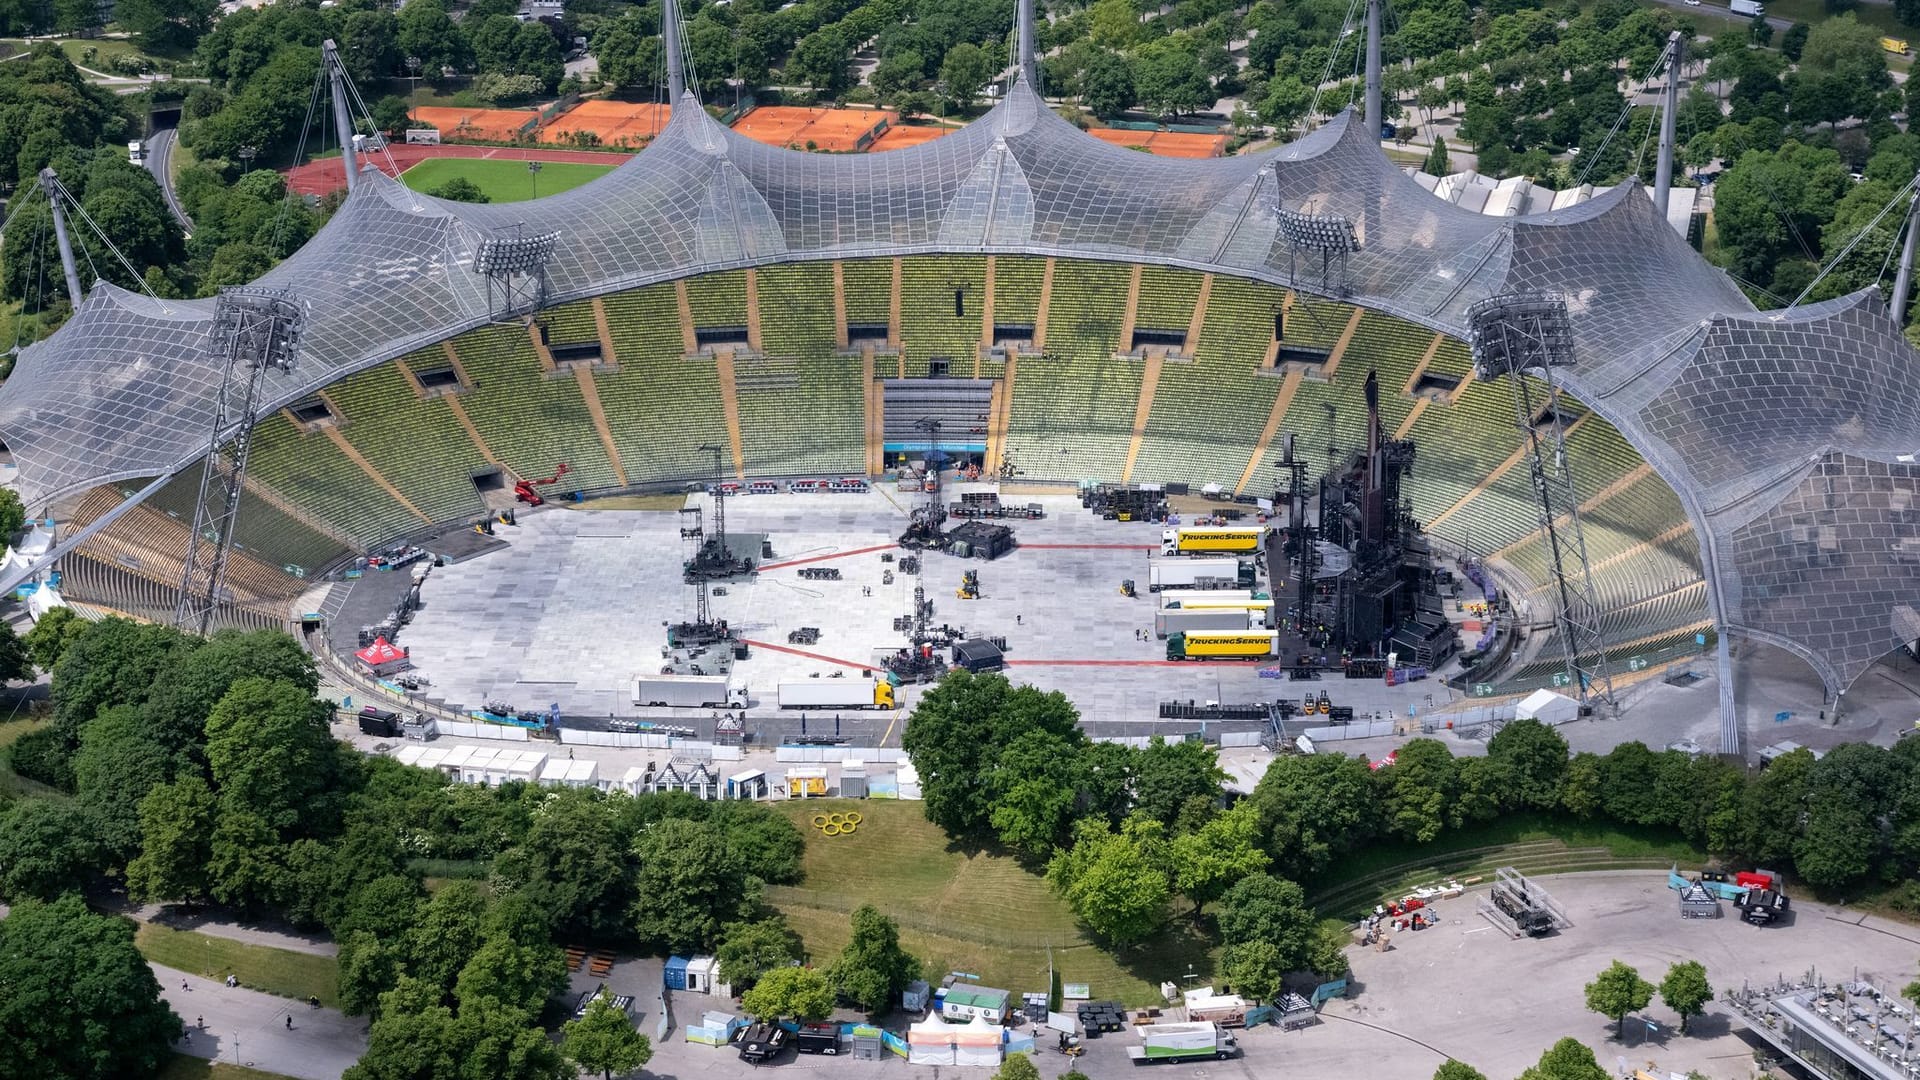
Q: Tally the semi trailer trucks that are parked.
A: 8